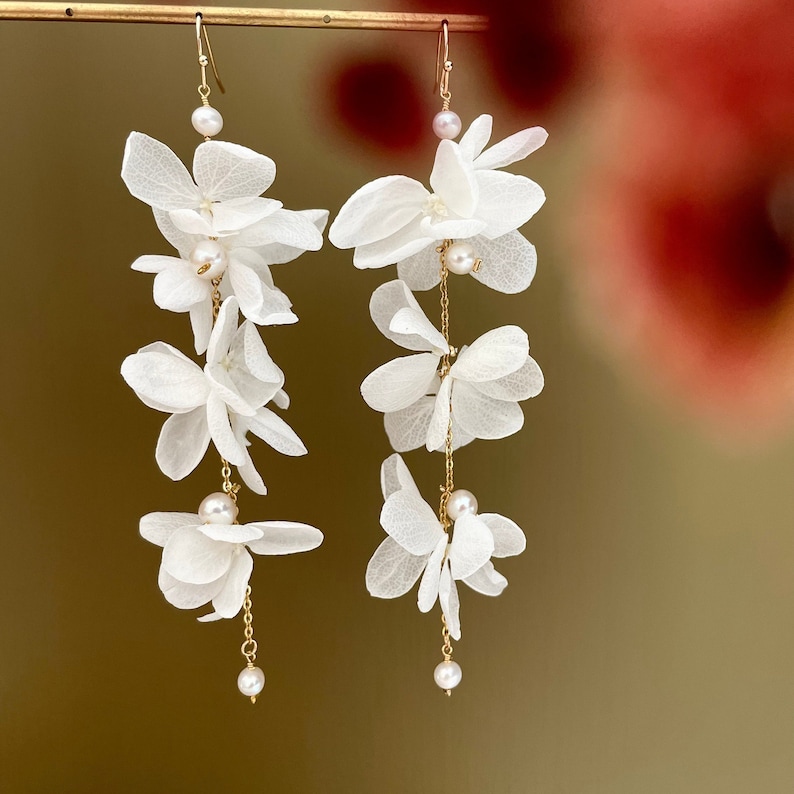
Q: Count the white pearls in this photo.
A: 8